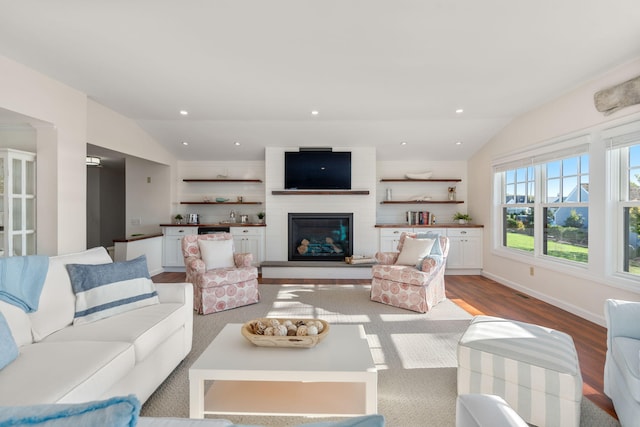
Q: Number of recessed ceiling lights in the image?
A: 7